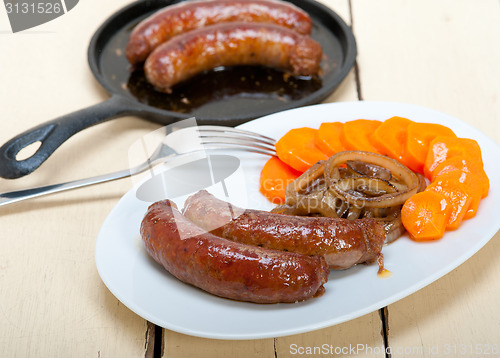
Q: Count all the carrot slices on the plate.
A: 11